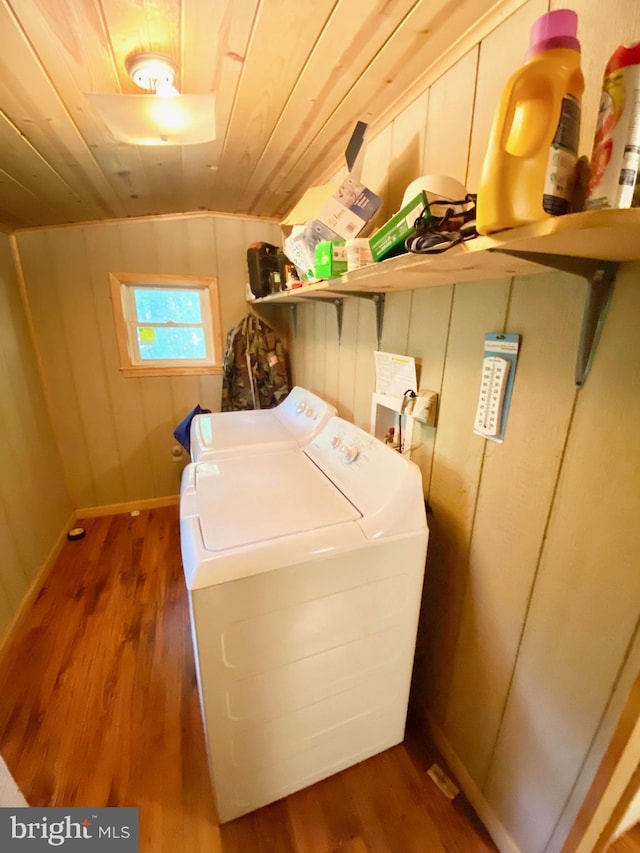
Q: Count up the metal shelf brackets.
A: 4